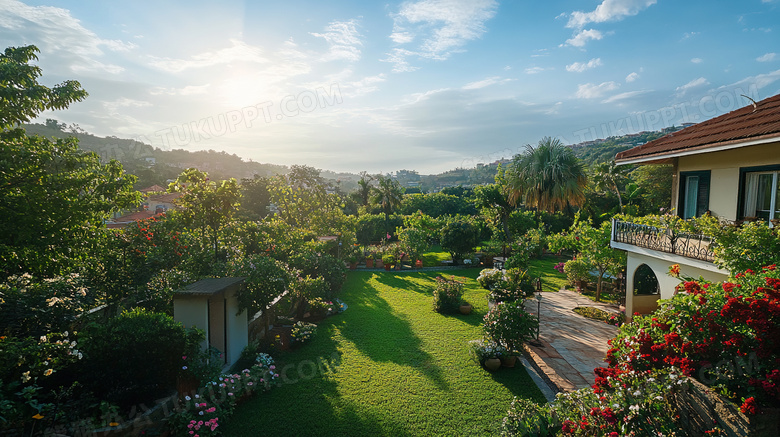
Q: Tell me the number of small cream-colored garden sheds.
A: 1